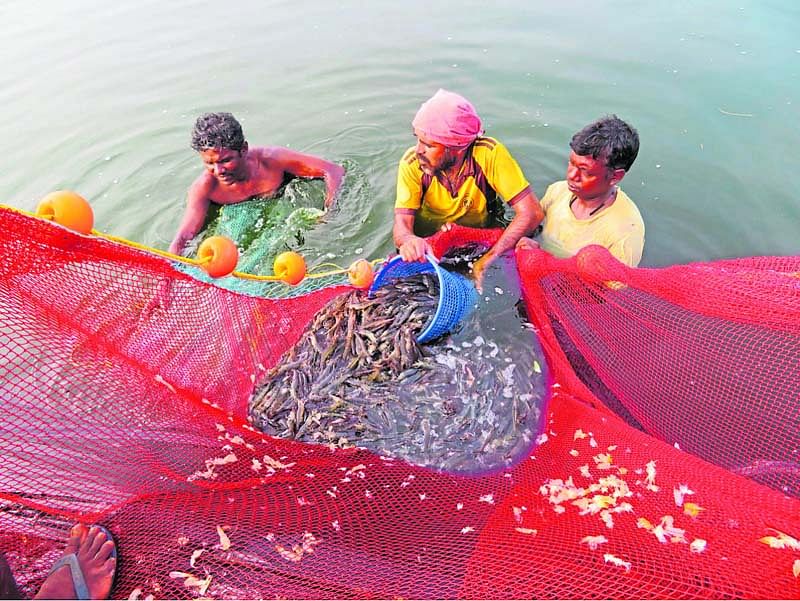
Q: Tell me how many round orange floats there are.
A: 4